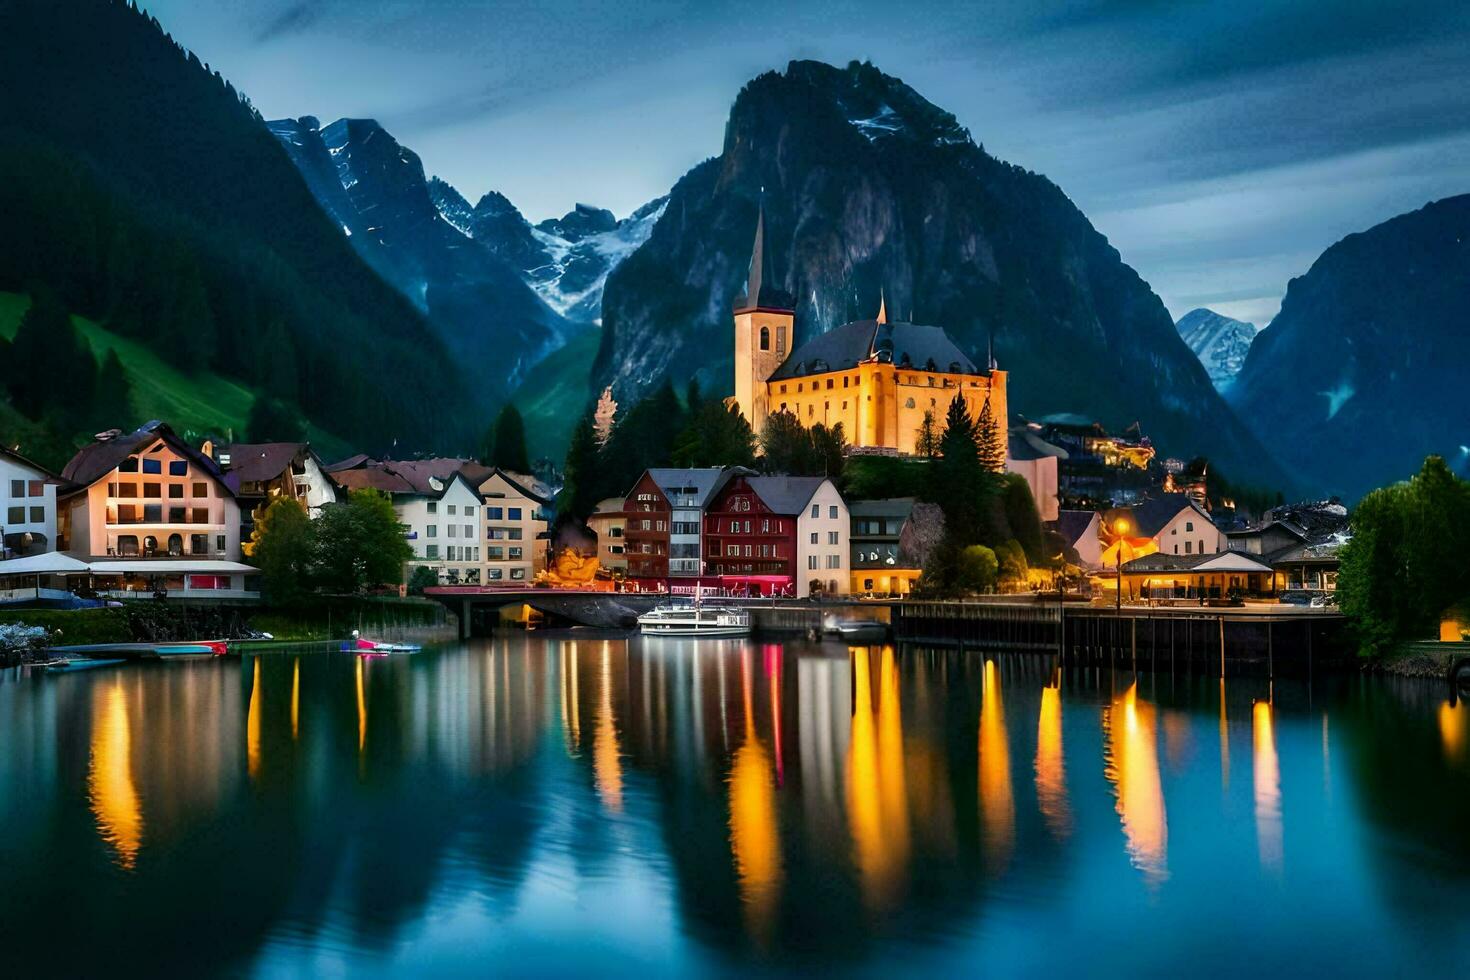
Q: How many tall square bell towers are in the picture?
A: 1